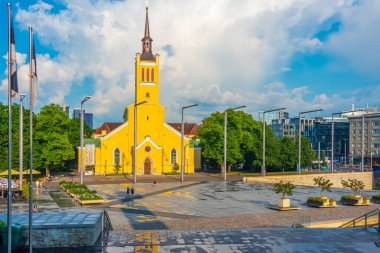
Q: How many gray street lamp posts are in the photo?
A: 9